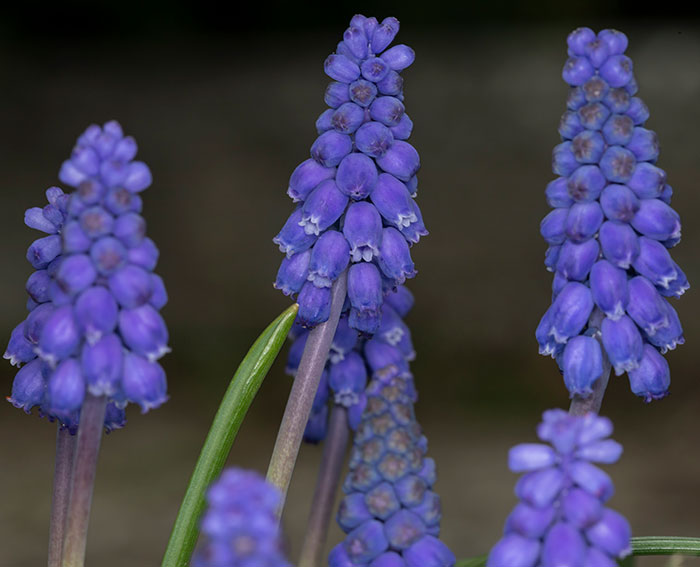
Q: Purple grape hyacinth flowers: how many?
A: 8